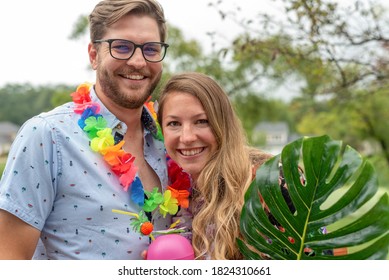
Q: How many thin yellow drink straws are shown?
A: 1